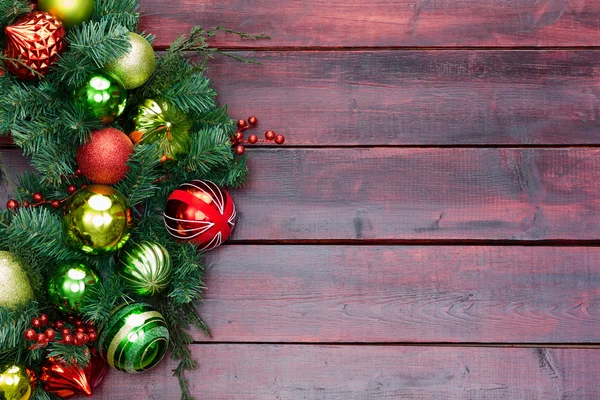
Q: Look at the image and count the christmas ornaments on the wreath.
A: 14